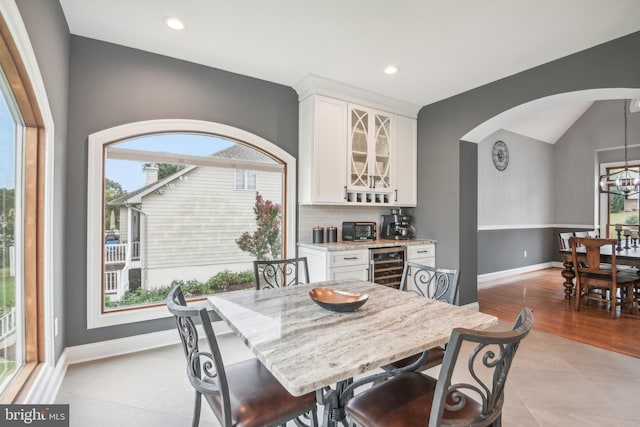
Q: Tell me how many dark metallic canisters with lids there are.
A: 2